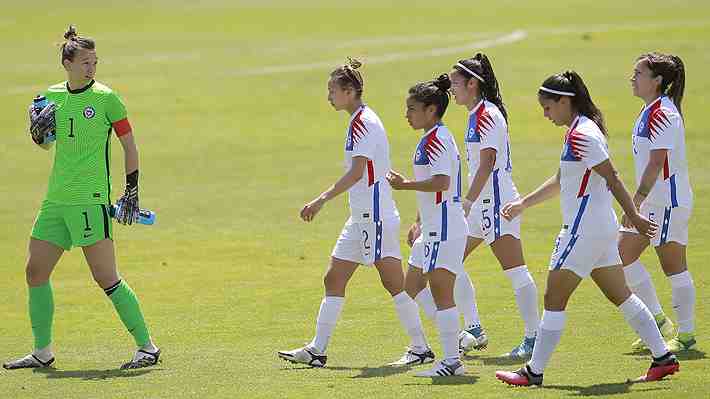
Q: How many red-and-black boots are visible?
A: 2